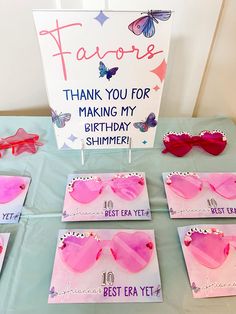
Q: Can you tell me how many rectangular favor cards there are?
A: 6